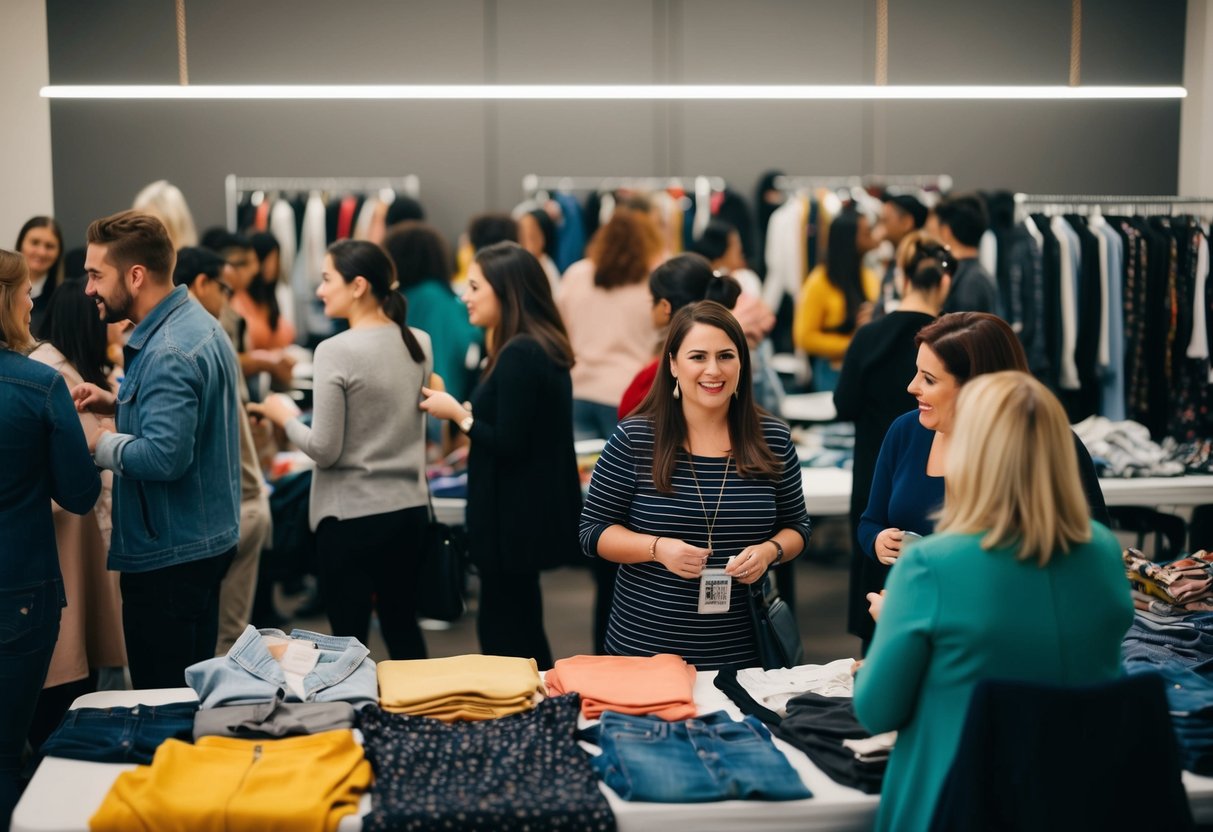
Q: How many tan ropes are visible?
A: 3